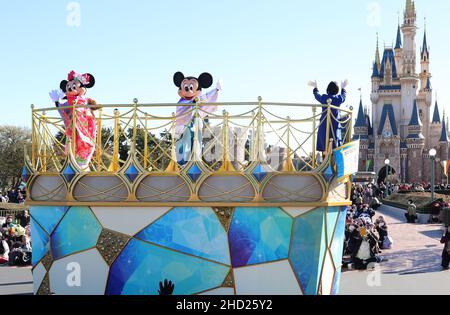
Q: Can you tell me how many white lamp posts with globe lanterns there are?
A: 2